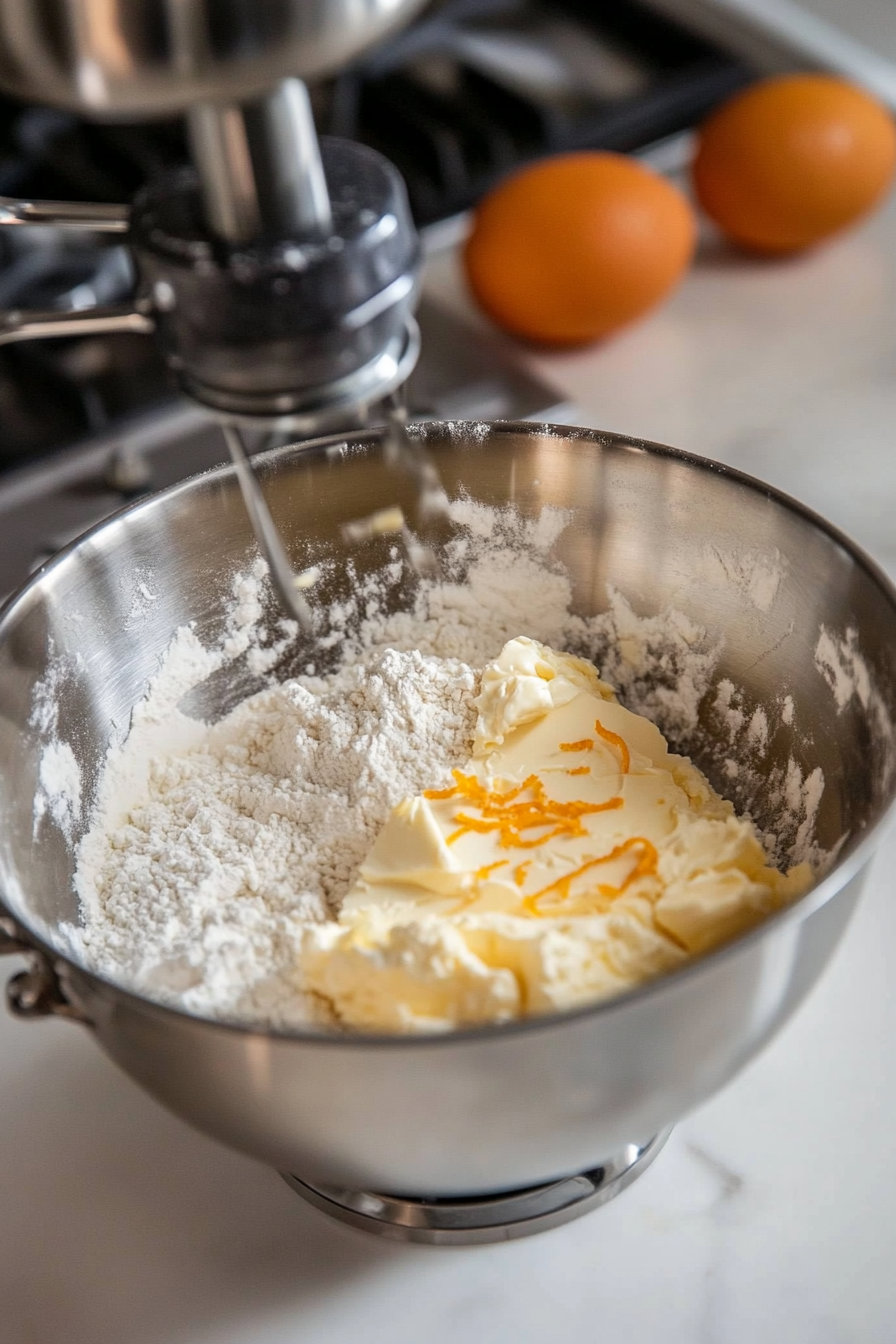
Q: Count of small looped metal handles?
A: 1